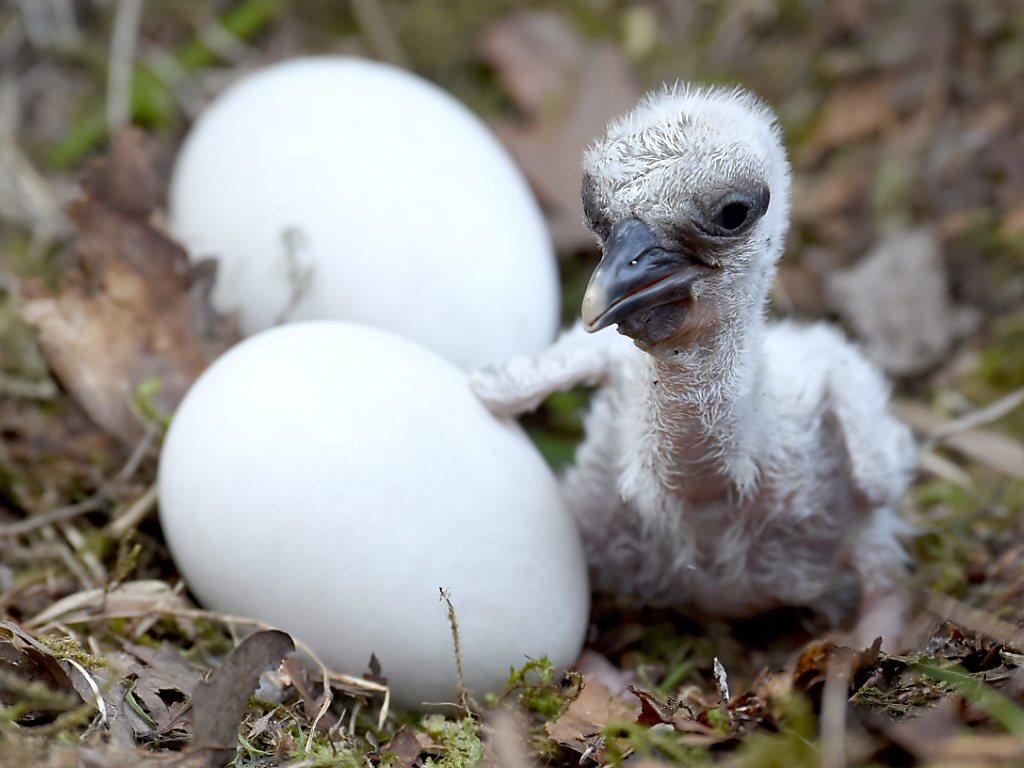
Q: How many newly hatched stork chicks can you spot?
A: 1